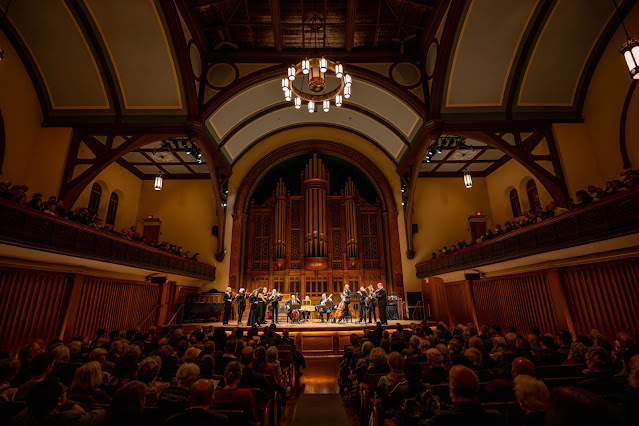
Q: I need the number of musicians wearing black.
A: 14